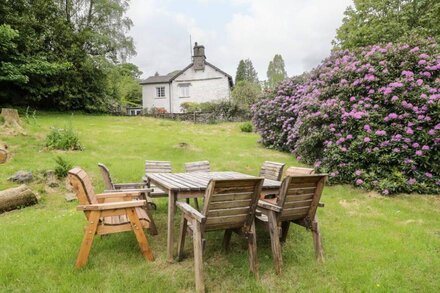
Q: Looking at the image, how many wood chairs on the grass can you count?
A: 8